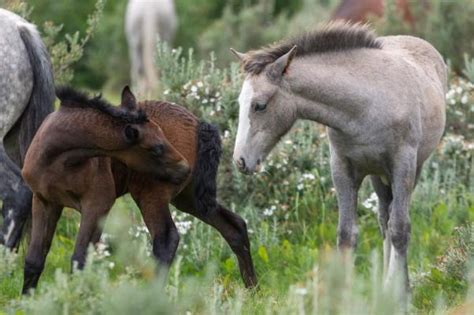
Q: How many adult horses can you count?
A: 3